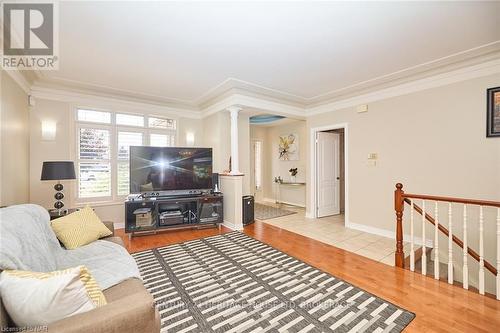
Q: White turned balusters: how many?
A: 7